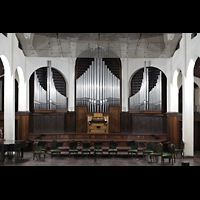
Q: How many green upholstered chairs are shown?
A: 12